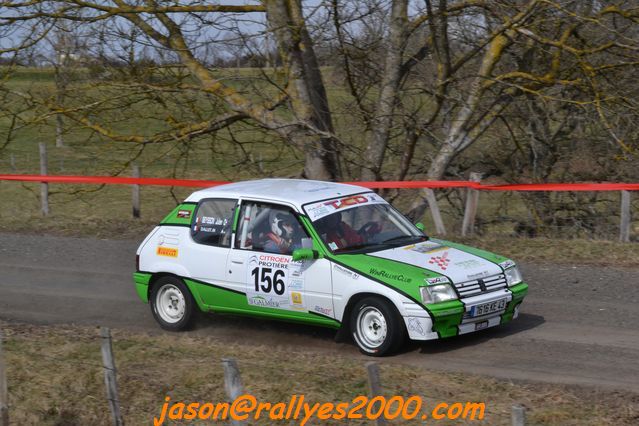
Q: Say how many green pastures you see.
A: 1